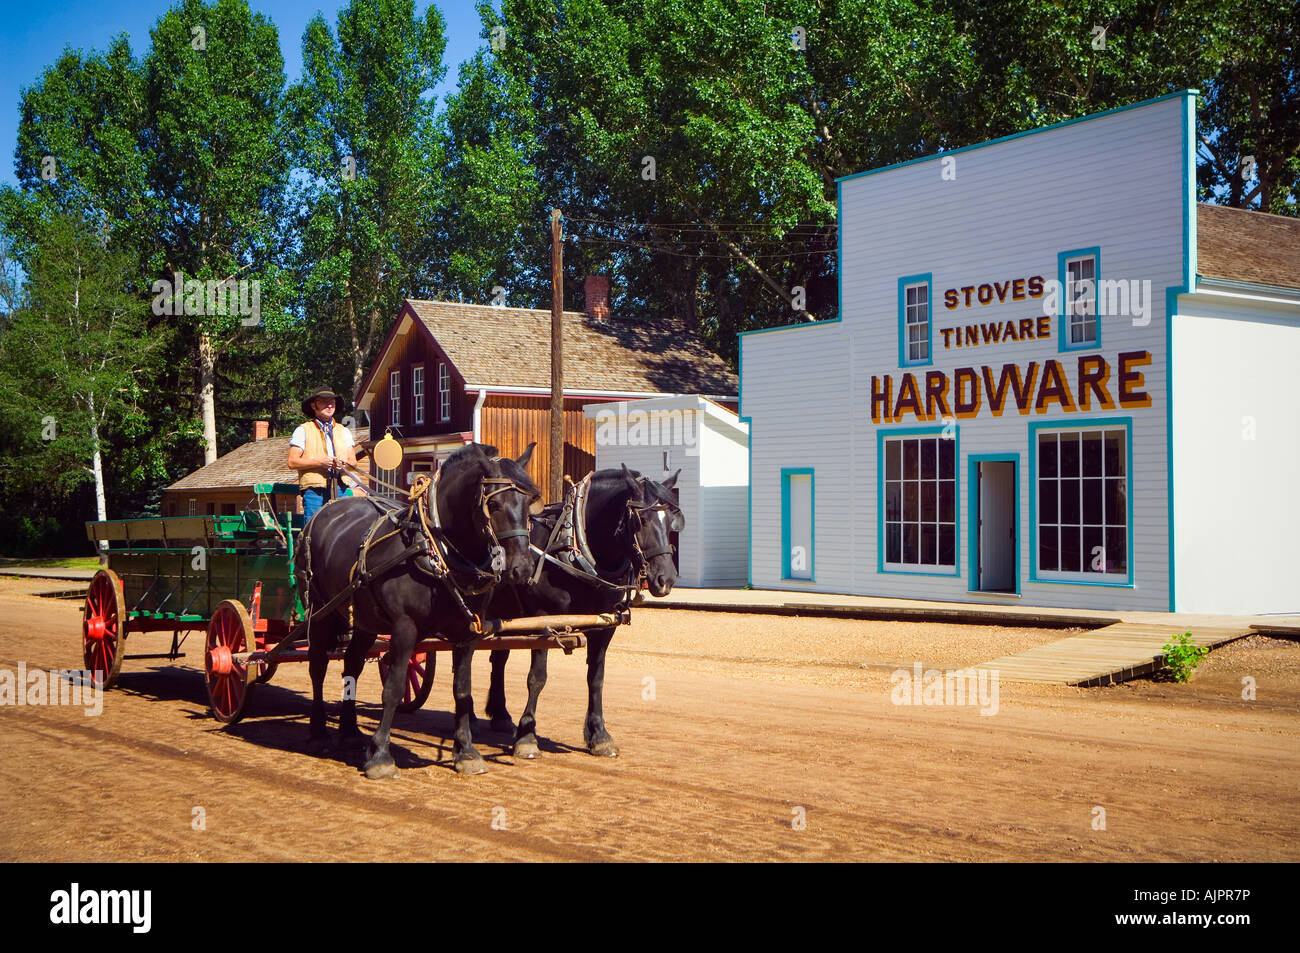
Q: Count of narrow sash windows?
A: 5